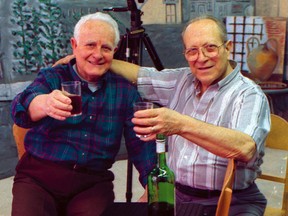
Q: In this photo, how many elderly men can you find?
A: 2